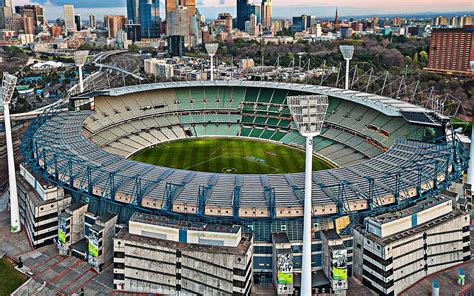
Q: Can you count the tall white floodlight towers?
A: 5